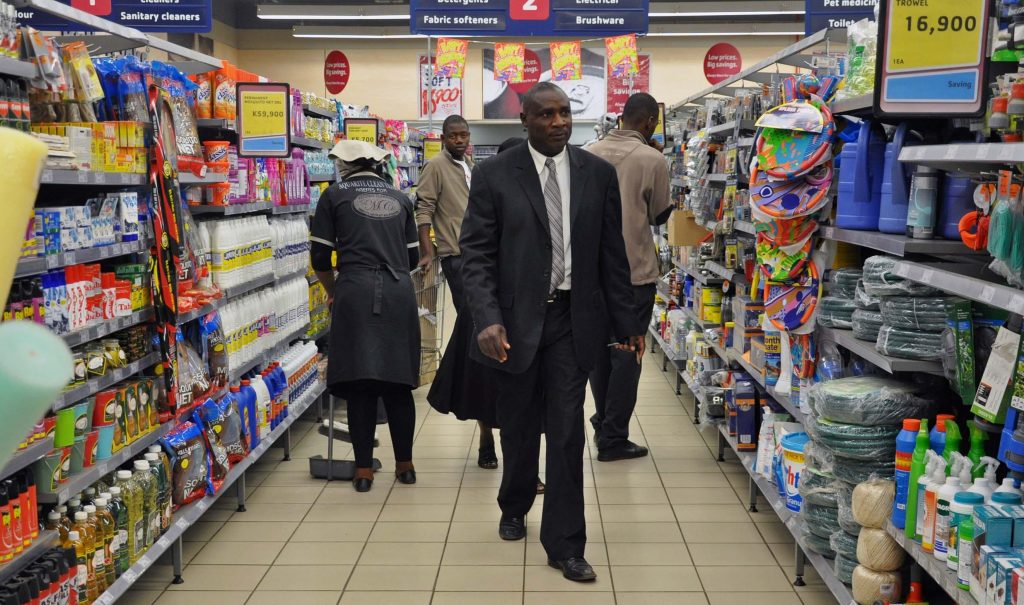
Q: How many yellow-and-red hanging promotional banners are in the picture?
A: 4